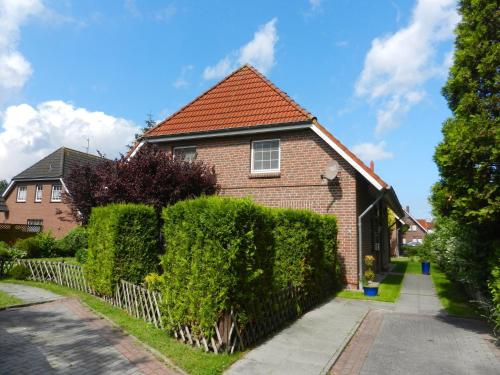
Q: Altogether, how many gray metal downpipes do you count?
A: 1